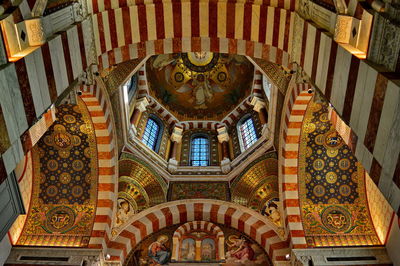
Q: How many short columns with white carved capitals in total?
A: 4